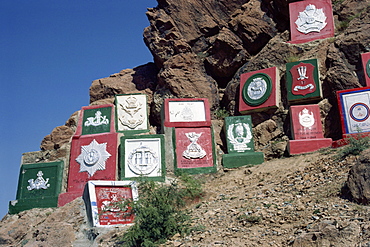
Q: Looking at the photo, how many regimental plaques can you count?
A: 15